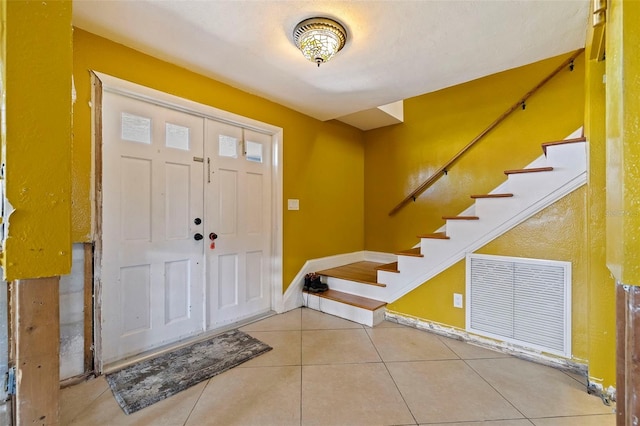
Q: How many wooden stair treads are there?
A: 9